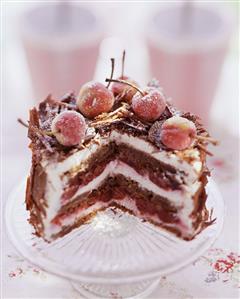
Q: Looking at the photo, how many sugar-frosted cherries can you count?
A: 5